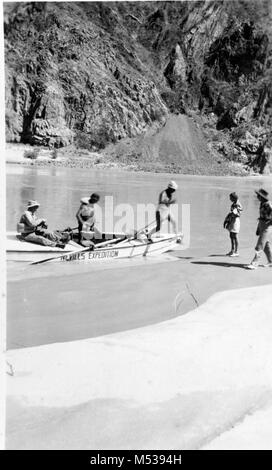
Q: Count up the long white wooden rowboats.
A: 1